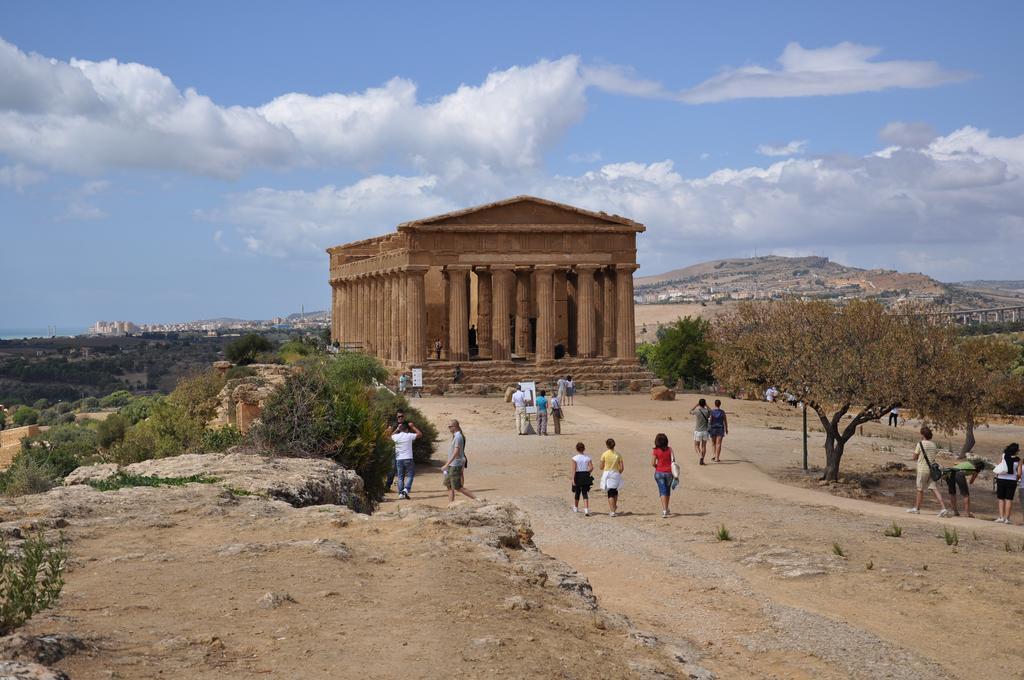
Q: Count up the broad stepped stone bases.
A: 1